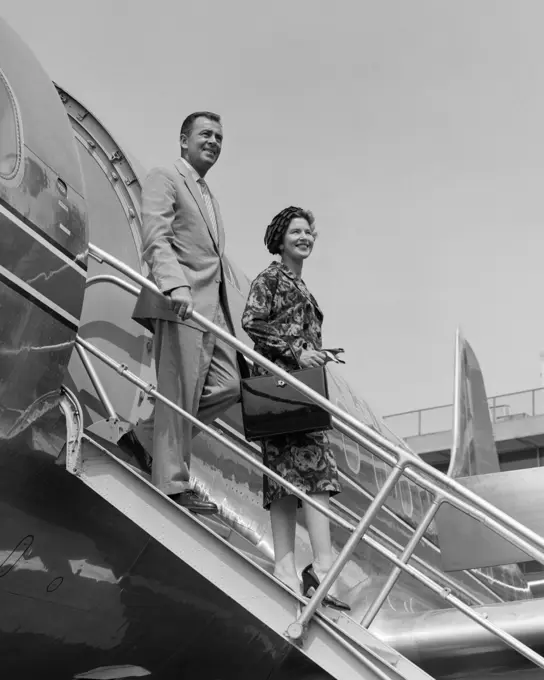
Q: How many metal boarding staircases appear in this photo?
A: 1